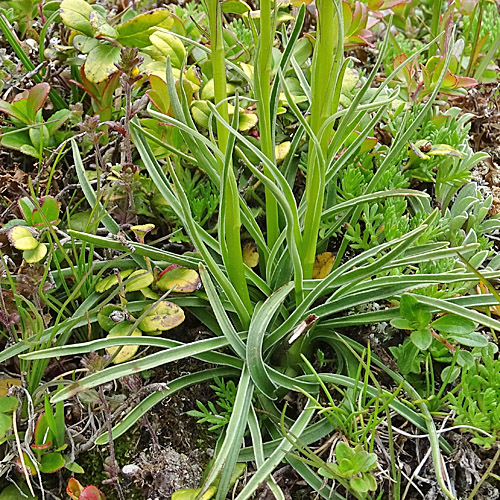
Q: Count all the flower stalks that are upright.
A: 3